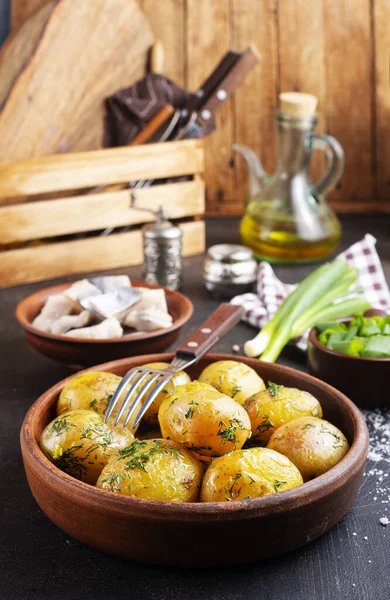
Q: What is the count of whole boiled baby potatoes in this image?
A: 9